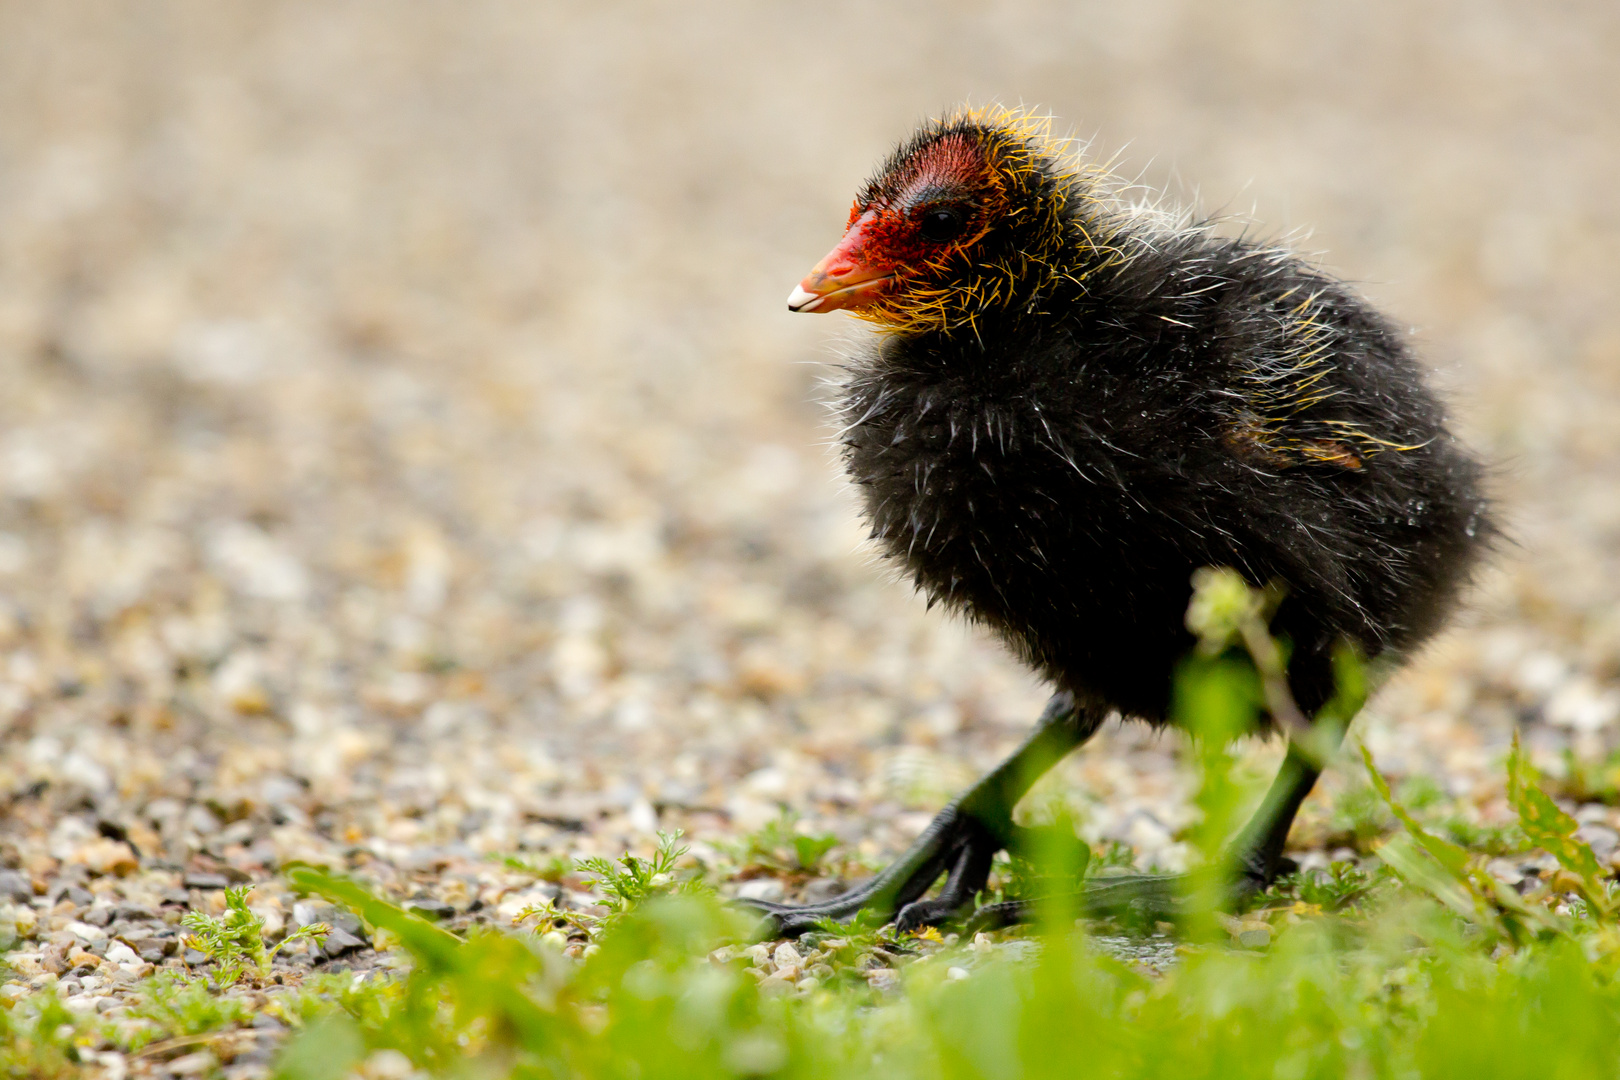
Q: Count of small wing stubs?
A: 1